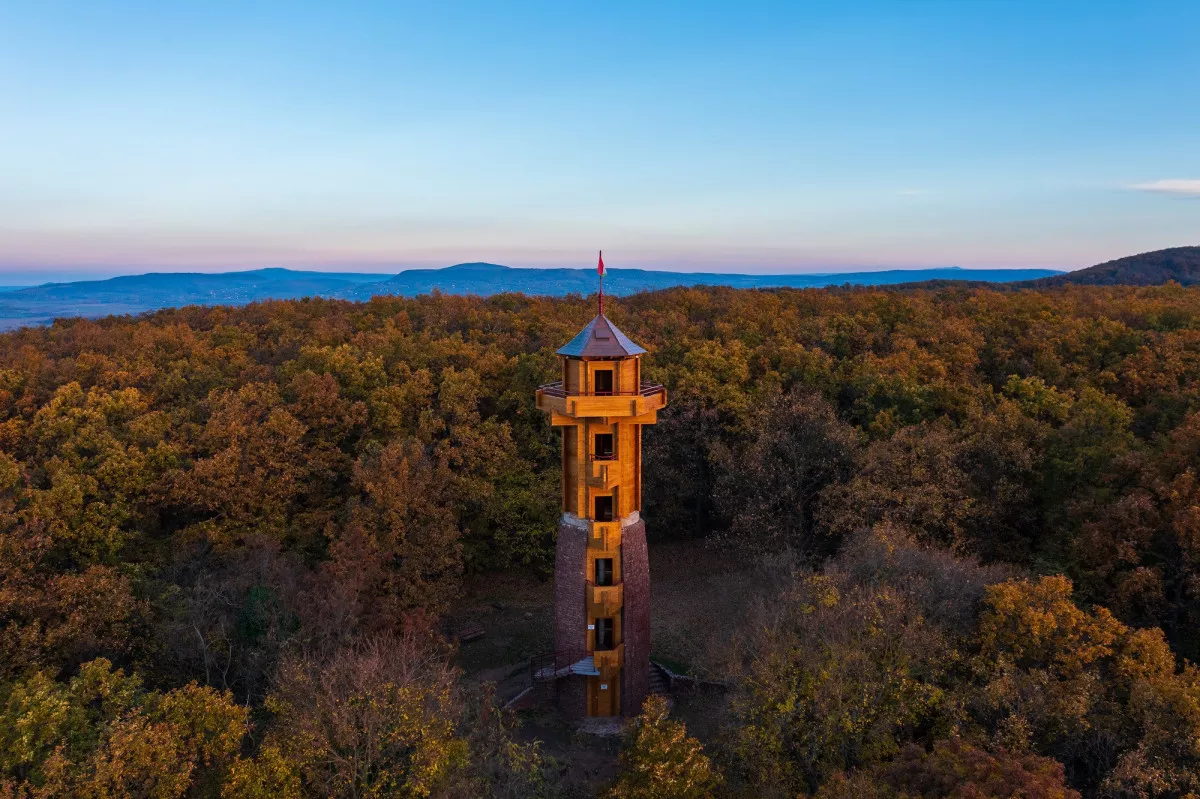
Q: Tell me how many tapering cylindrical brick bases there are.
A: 1